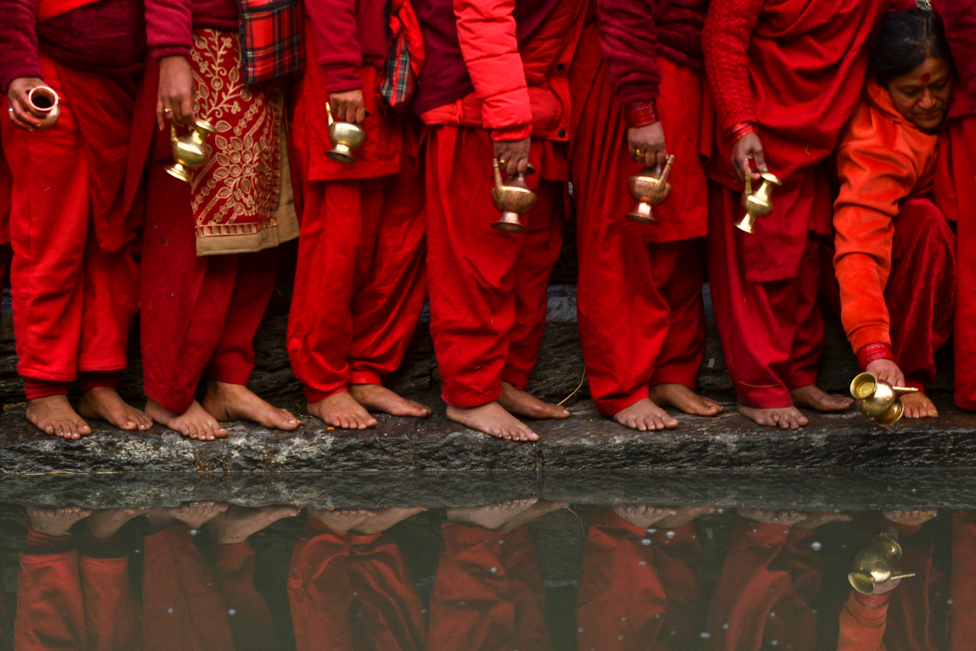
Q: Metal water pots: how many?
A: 7